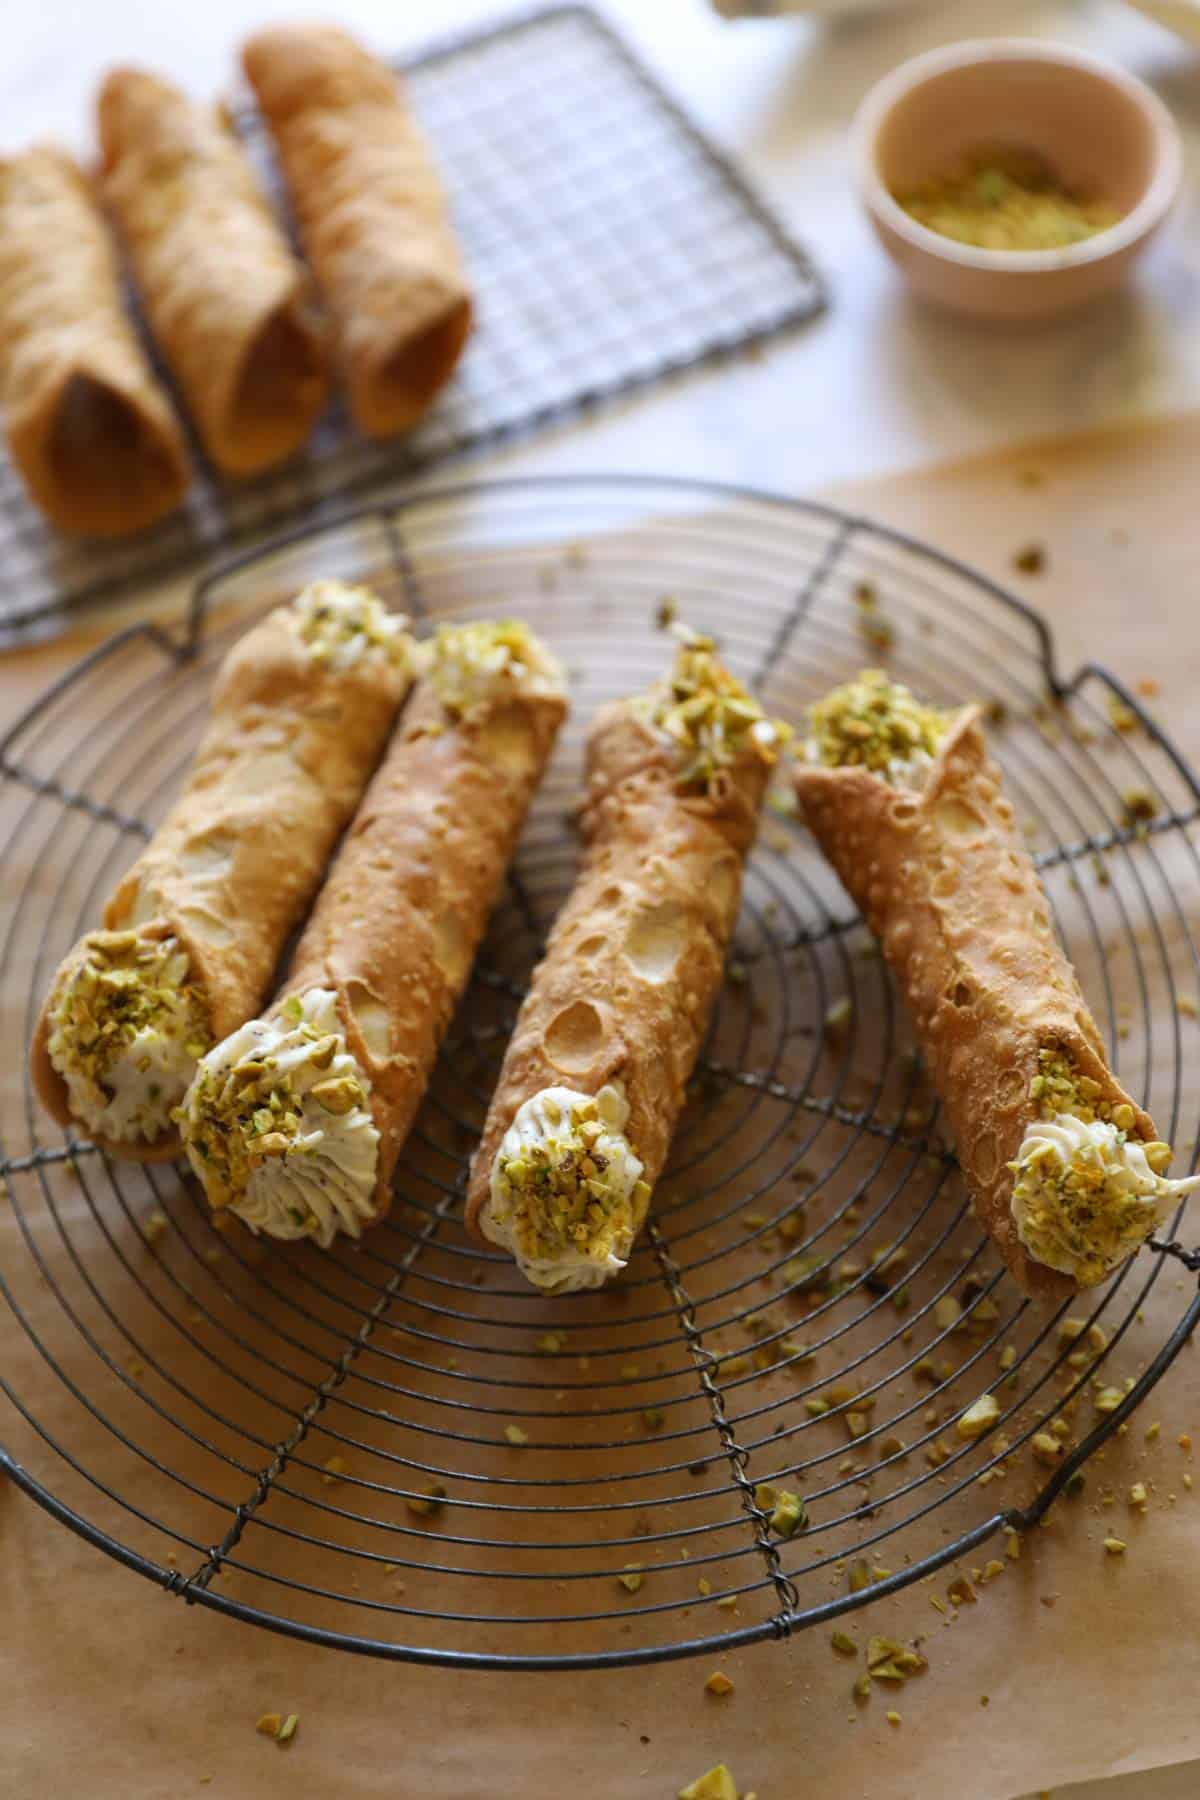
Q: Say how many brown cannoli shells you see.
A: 7